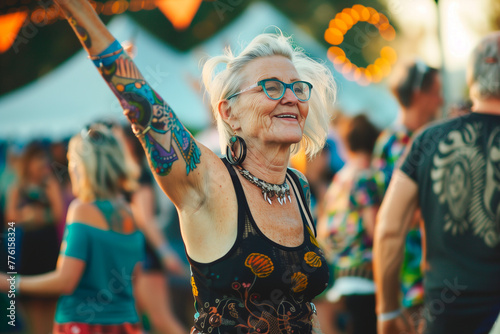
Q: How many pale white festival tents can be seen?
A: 2